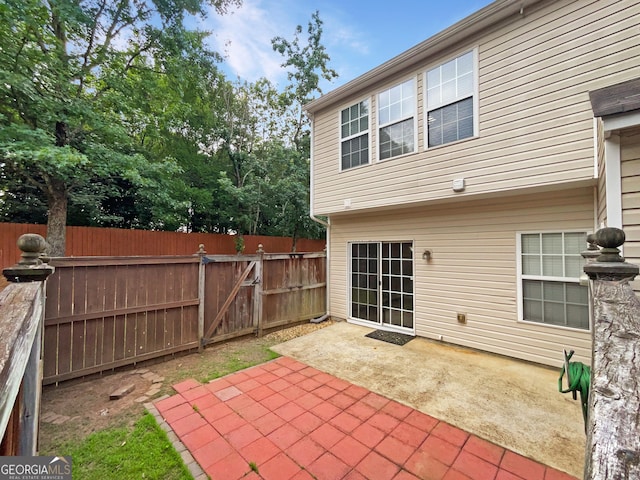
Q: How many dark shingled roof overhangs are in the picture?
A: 1